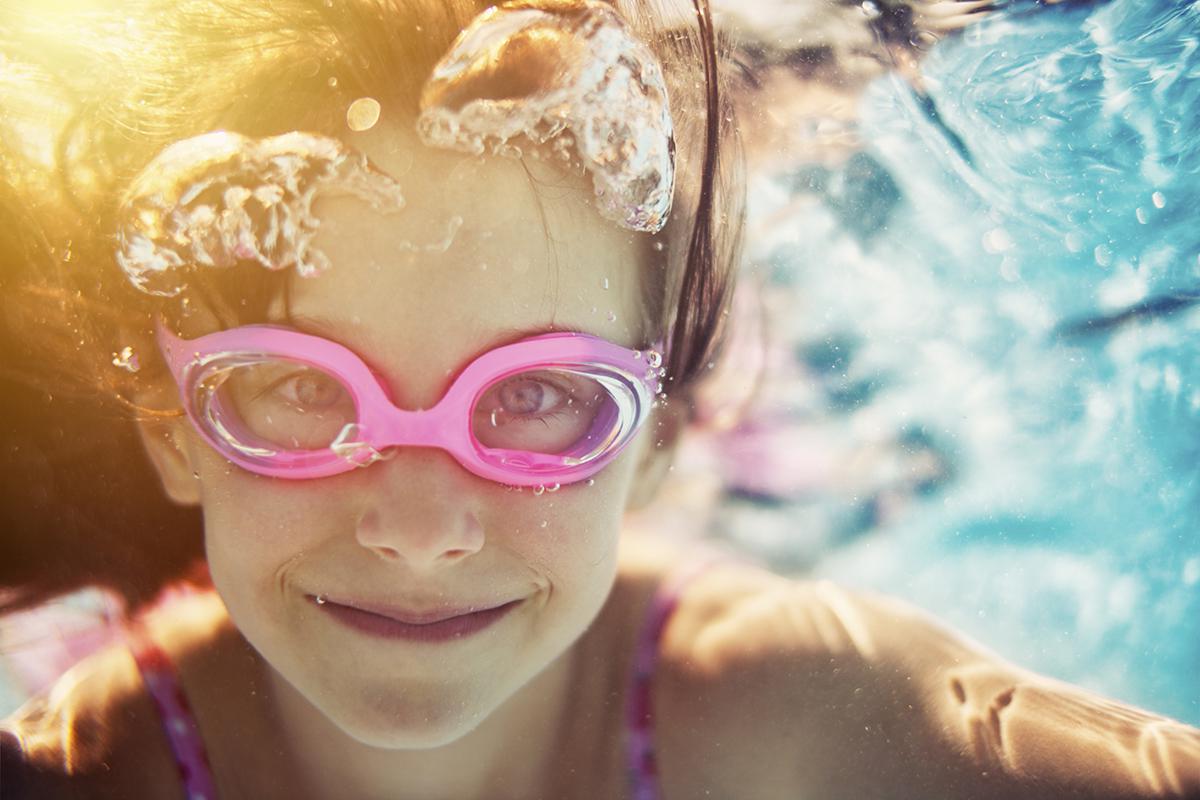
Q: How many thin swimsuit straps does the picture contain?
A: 2